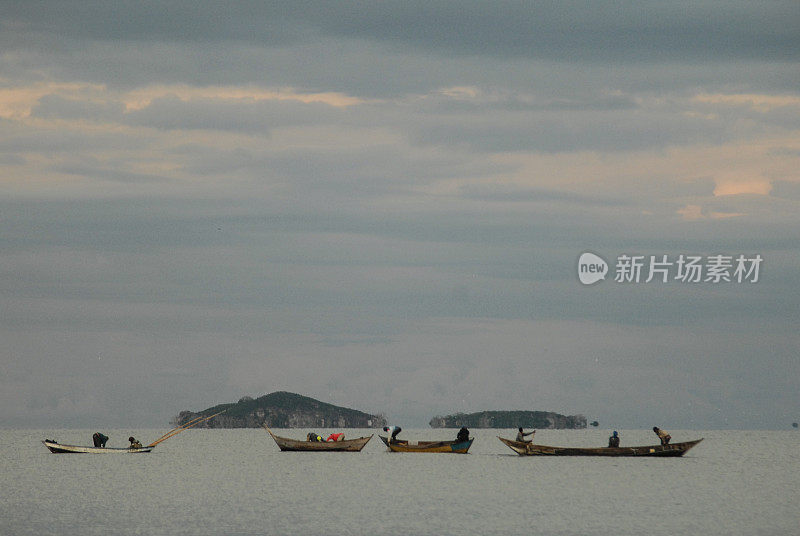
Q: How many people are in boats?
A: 9